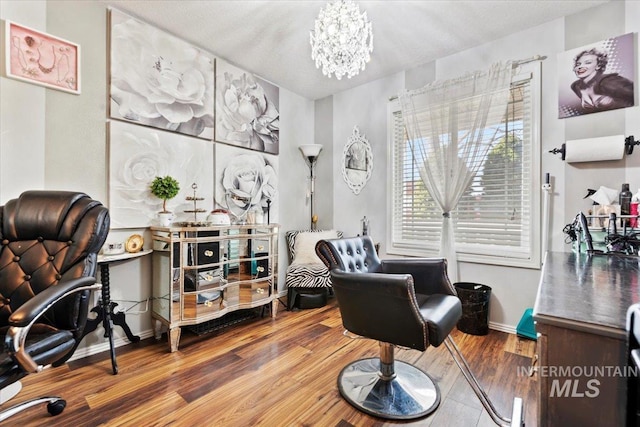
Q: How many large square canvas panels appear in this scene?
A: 4